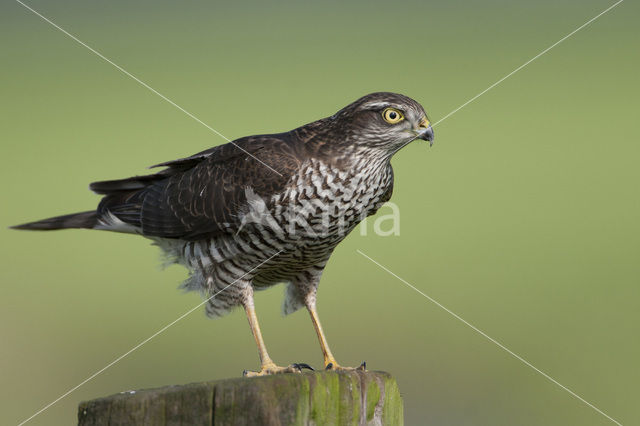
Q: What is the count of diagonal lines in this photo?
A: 4